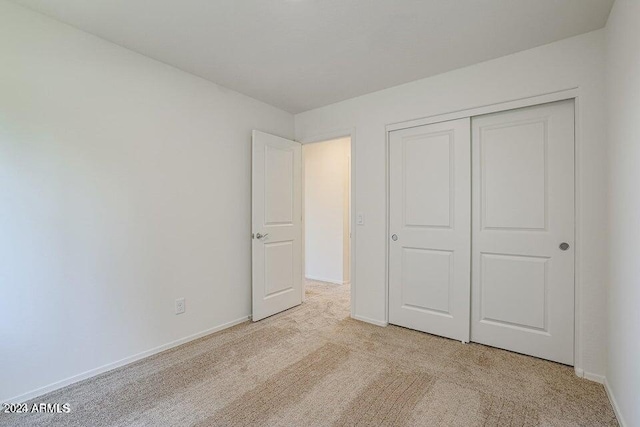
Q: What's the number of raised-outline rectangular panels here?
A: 6